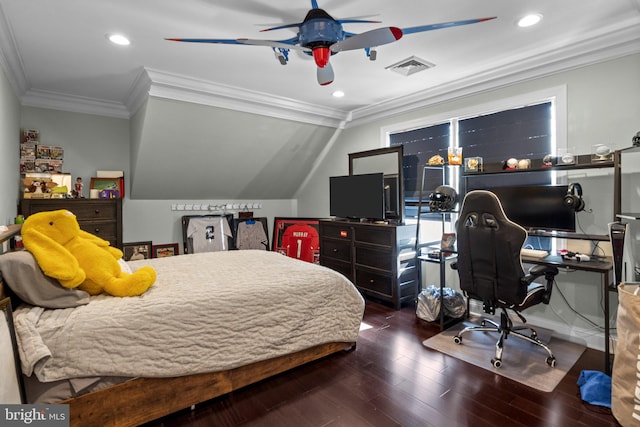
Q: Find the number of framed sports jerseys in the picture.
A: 3